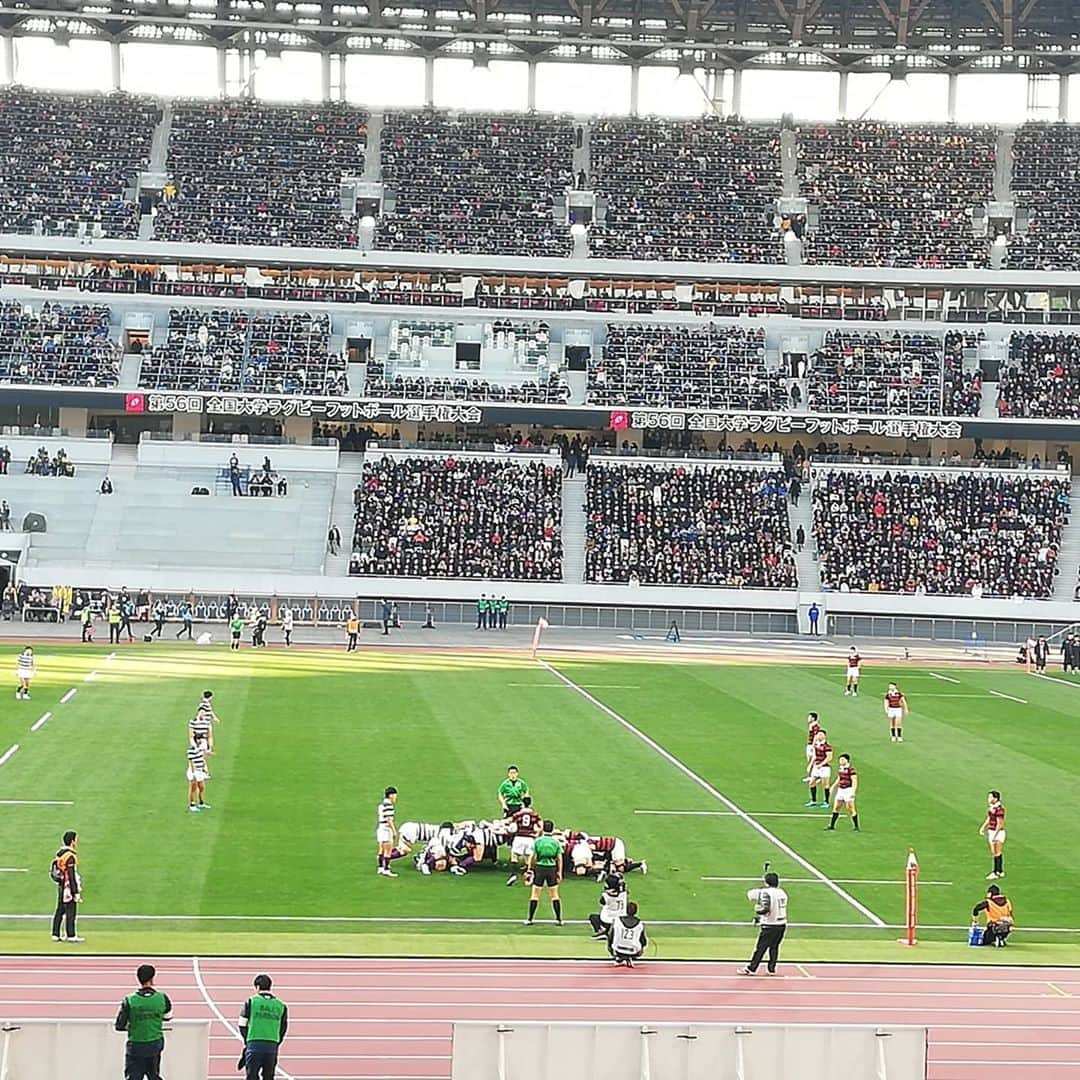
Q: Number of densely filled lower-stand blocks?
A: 3